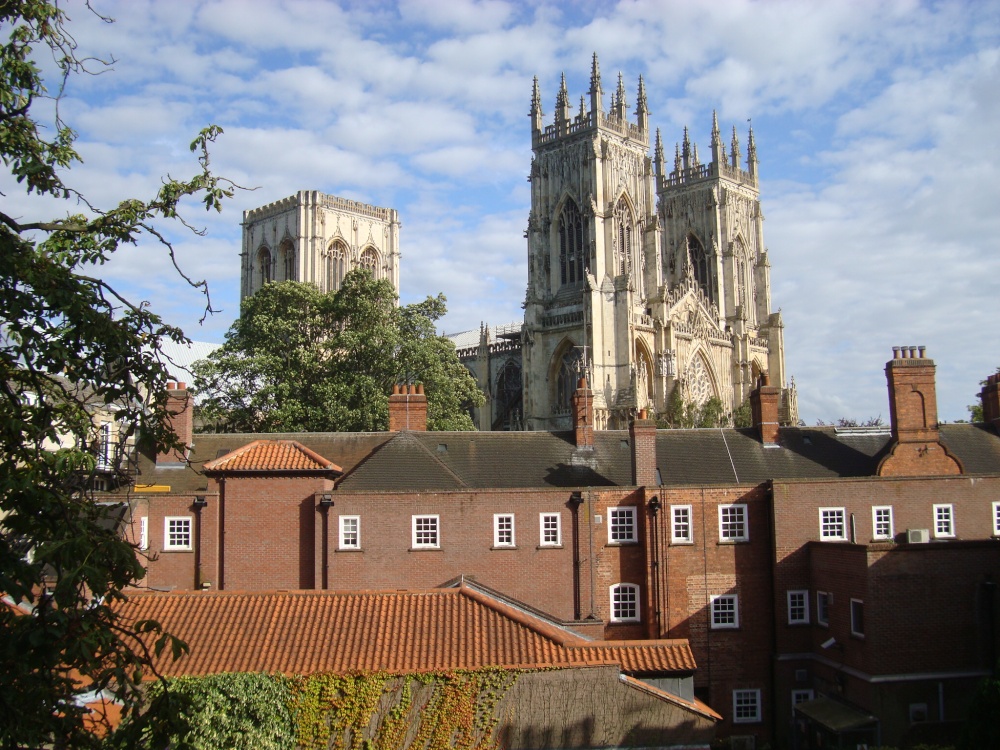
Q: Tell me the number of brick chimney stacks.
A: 7